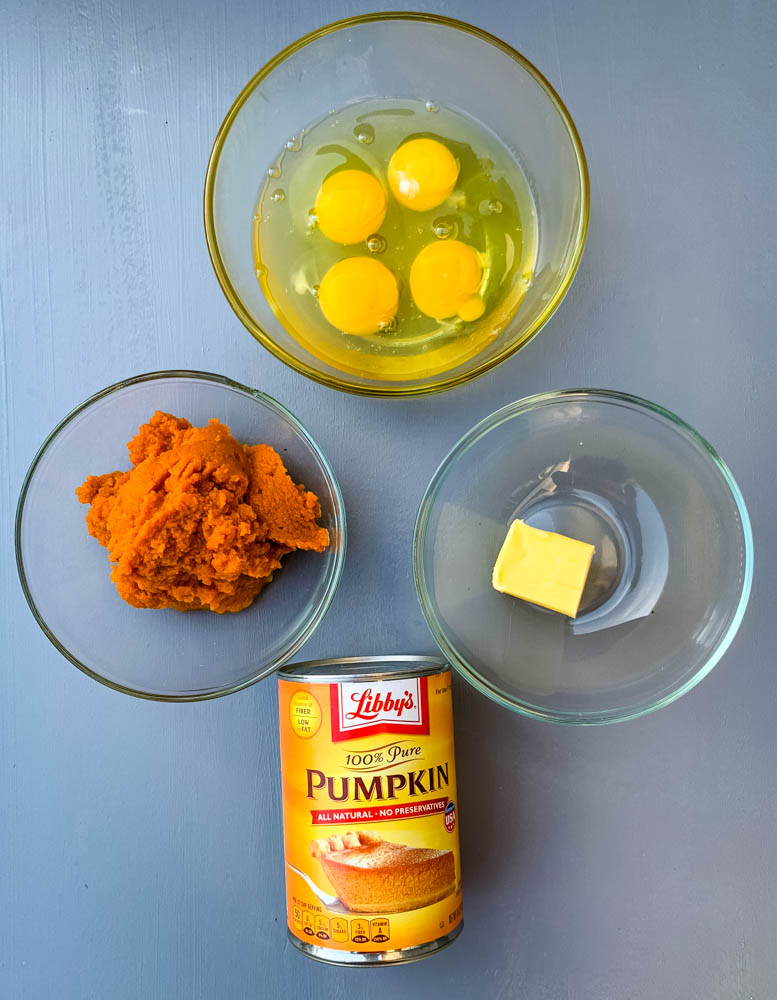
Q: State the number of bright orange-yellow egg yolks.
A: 4